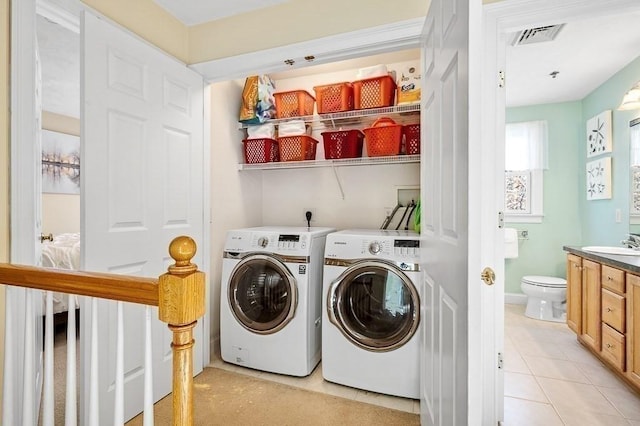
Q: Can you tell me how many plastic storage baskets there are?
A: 8